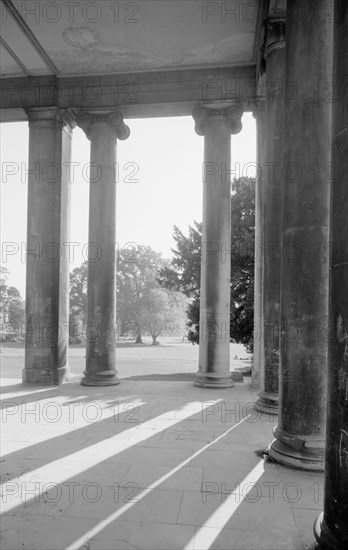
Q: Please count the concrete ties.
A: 0